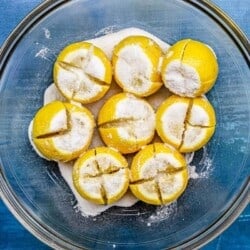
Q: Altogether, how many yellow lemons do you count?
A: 8